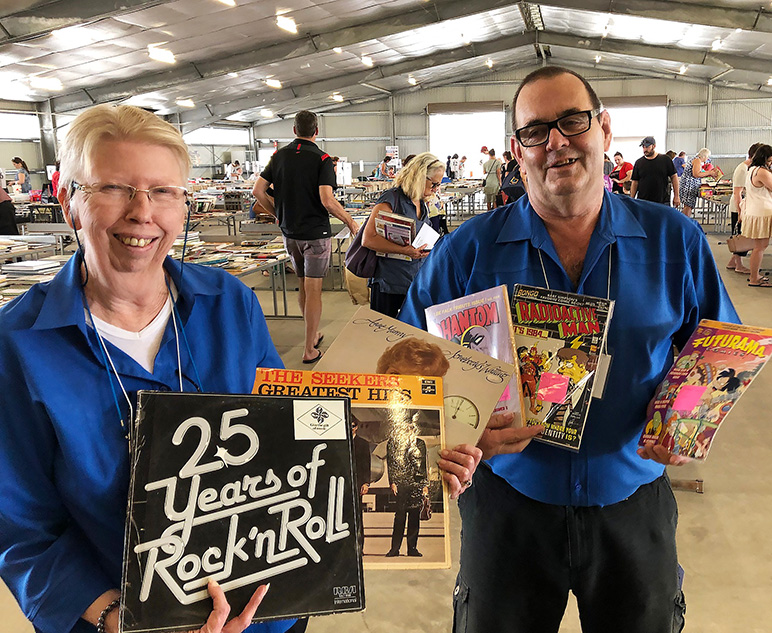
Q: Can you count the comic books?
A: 3